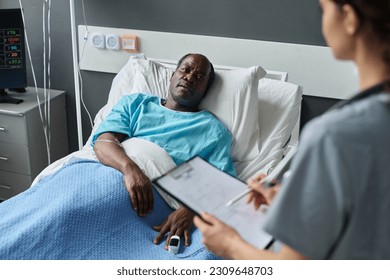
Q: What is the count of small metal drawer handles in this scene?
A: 3